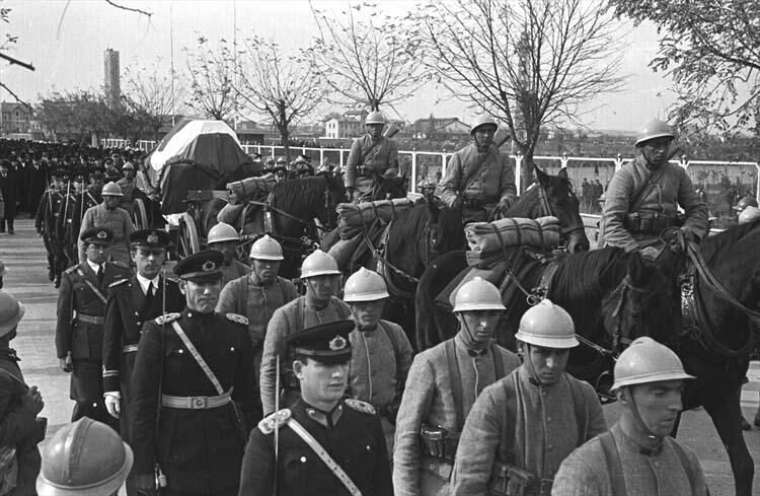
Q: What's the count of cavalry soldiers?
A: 3